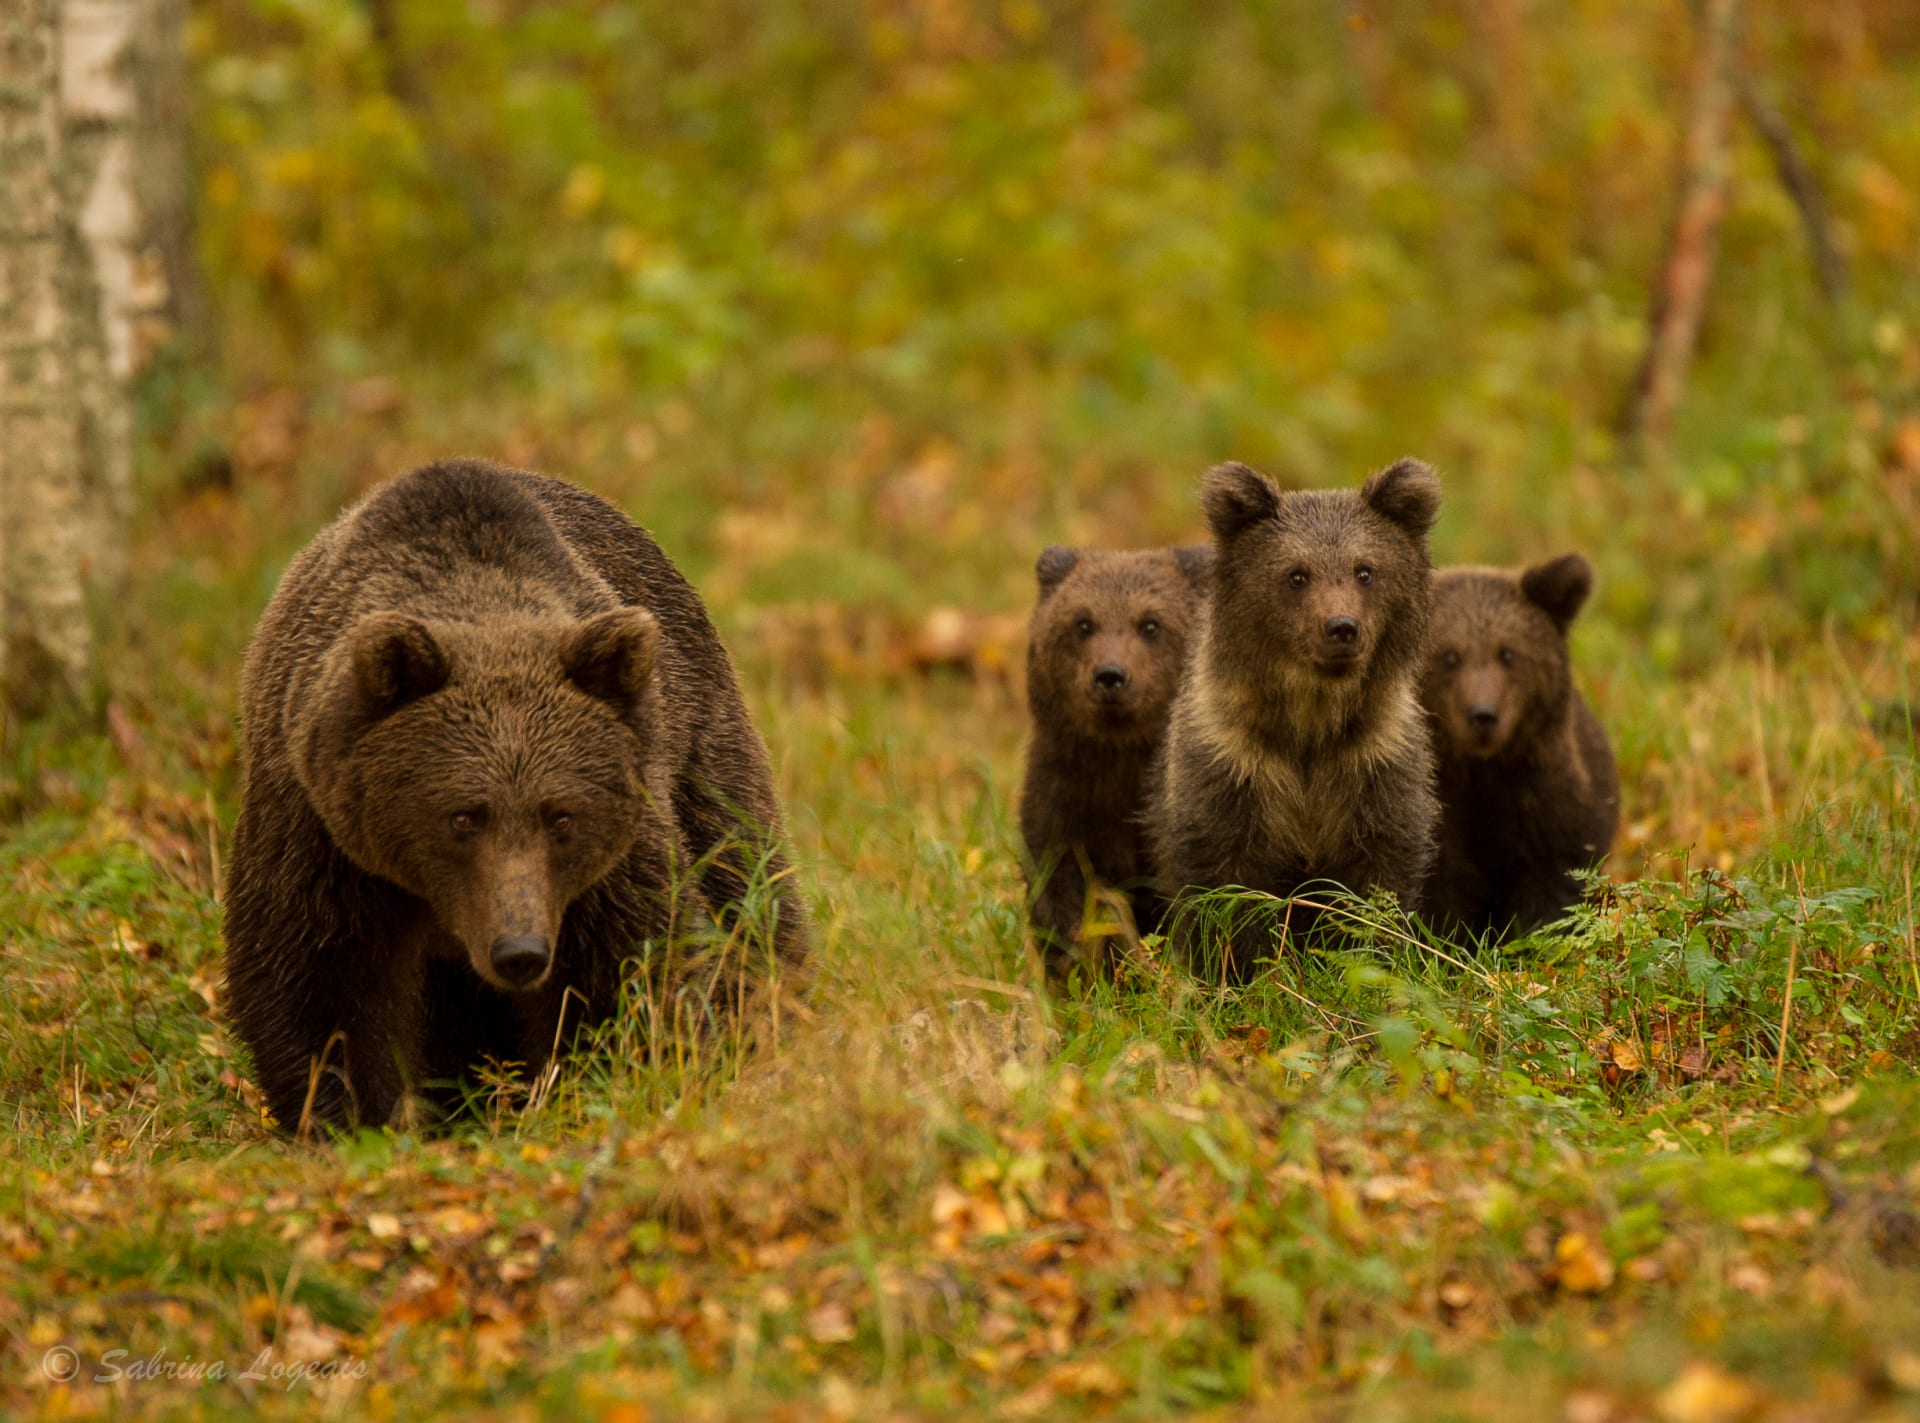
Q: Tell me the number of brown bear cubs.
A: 3